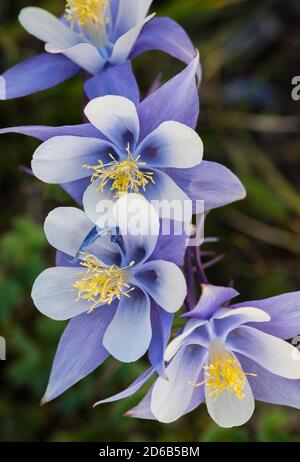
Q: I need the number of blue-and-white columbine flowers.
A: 4